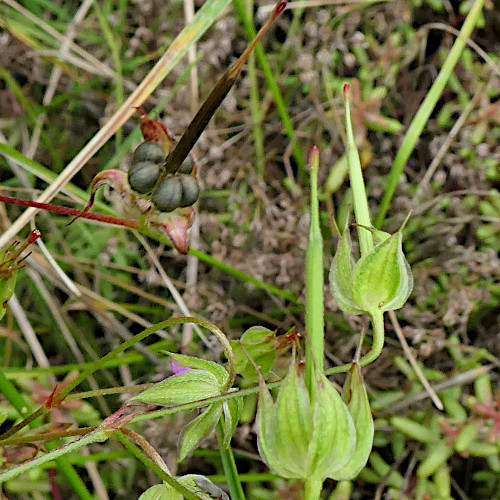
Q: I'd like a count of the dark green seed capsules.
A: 5